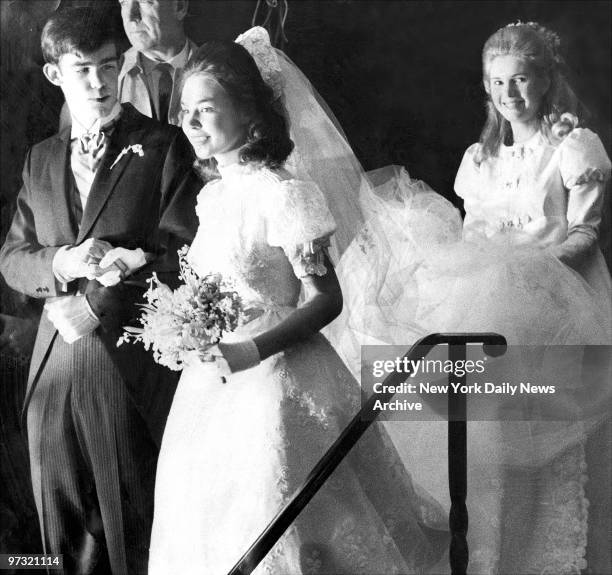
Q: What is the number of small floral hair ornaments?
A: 1